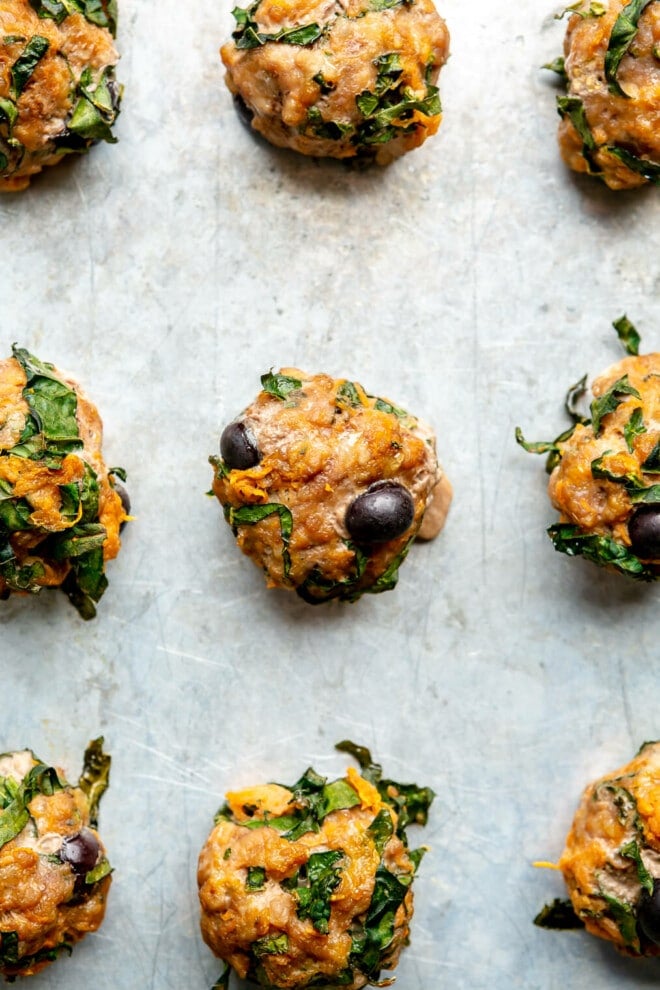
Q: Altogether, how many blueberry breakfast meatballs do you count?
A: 9